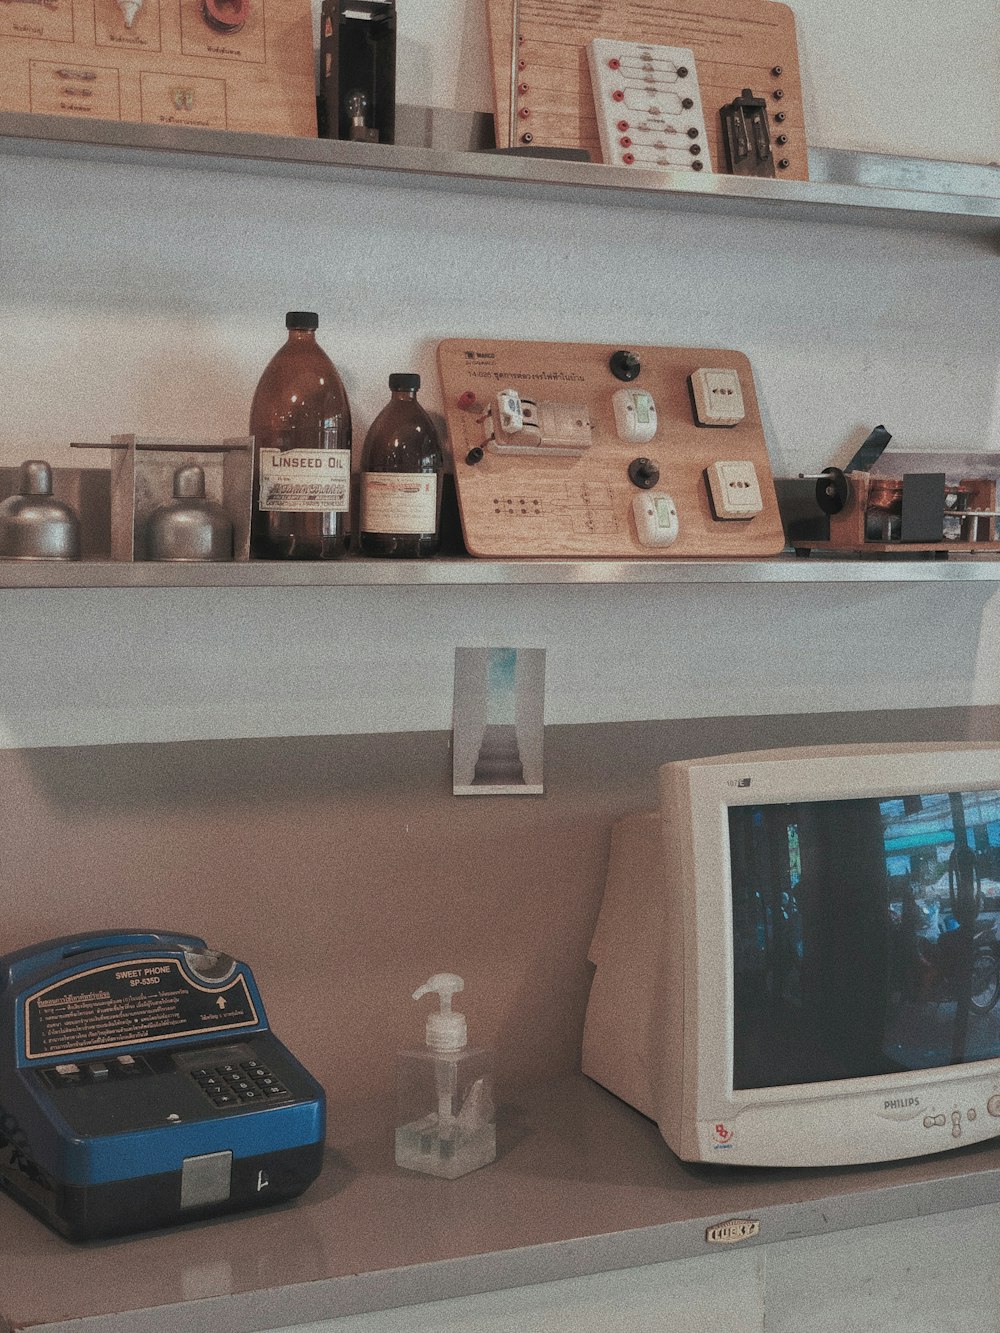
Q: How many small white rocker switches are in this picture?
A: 2